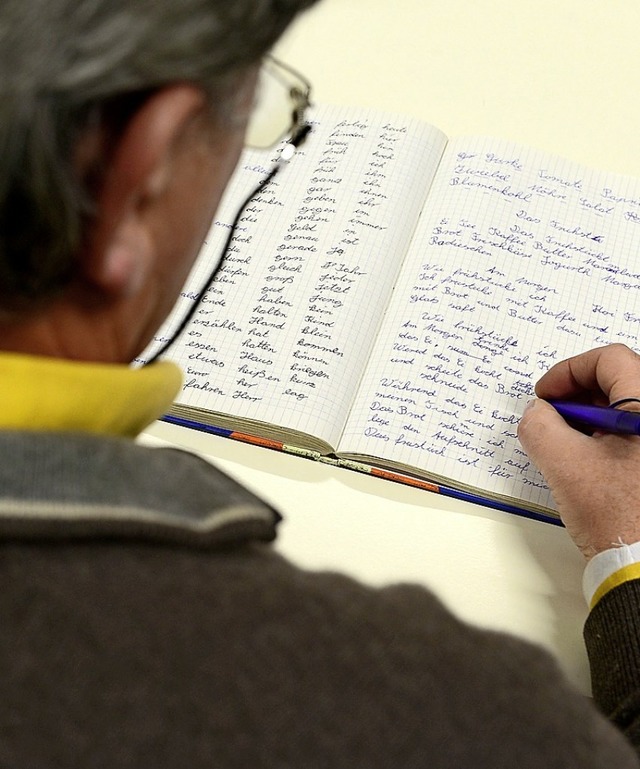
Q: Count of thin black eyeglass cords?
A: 1